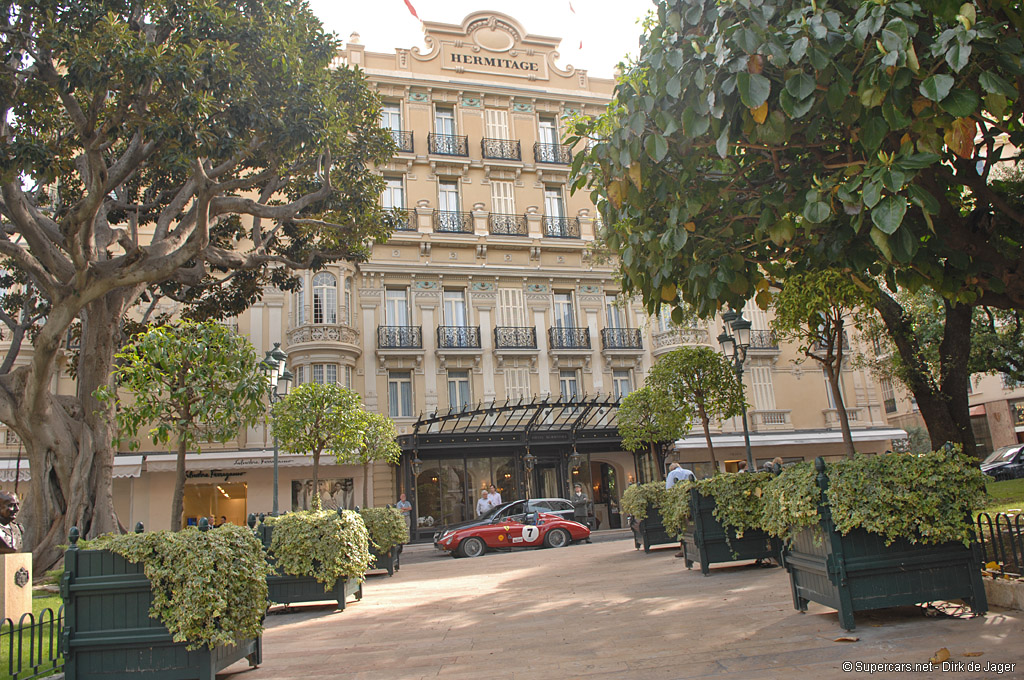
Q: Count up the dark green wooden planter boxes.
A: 6